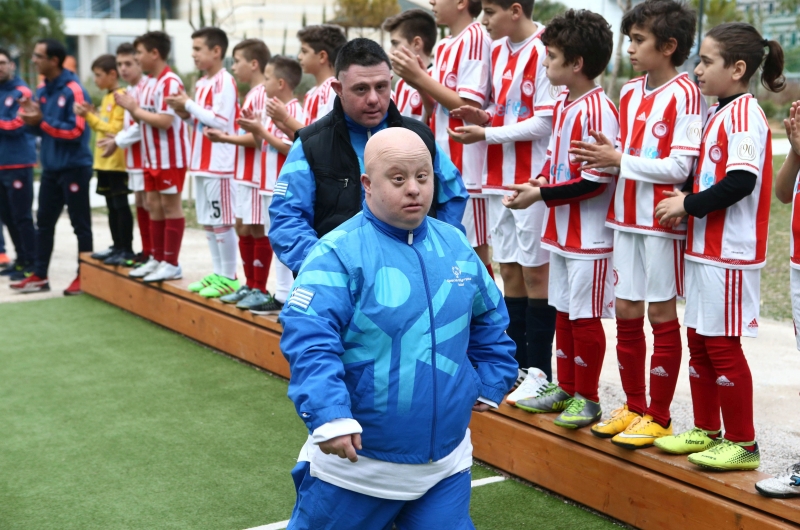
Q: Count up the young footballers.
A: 14